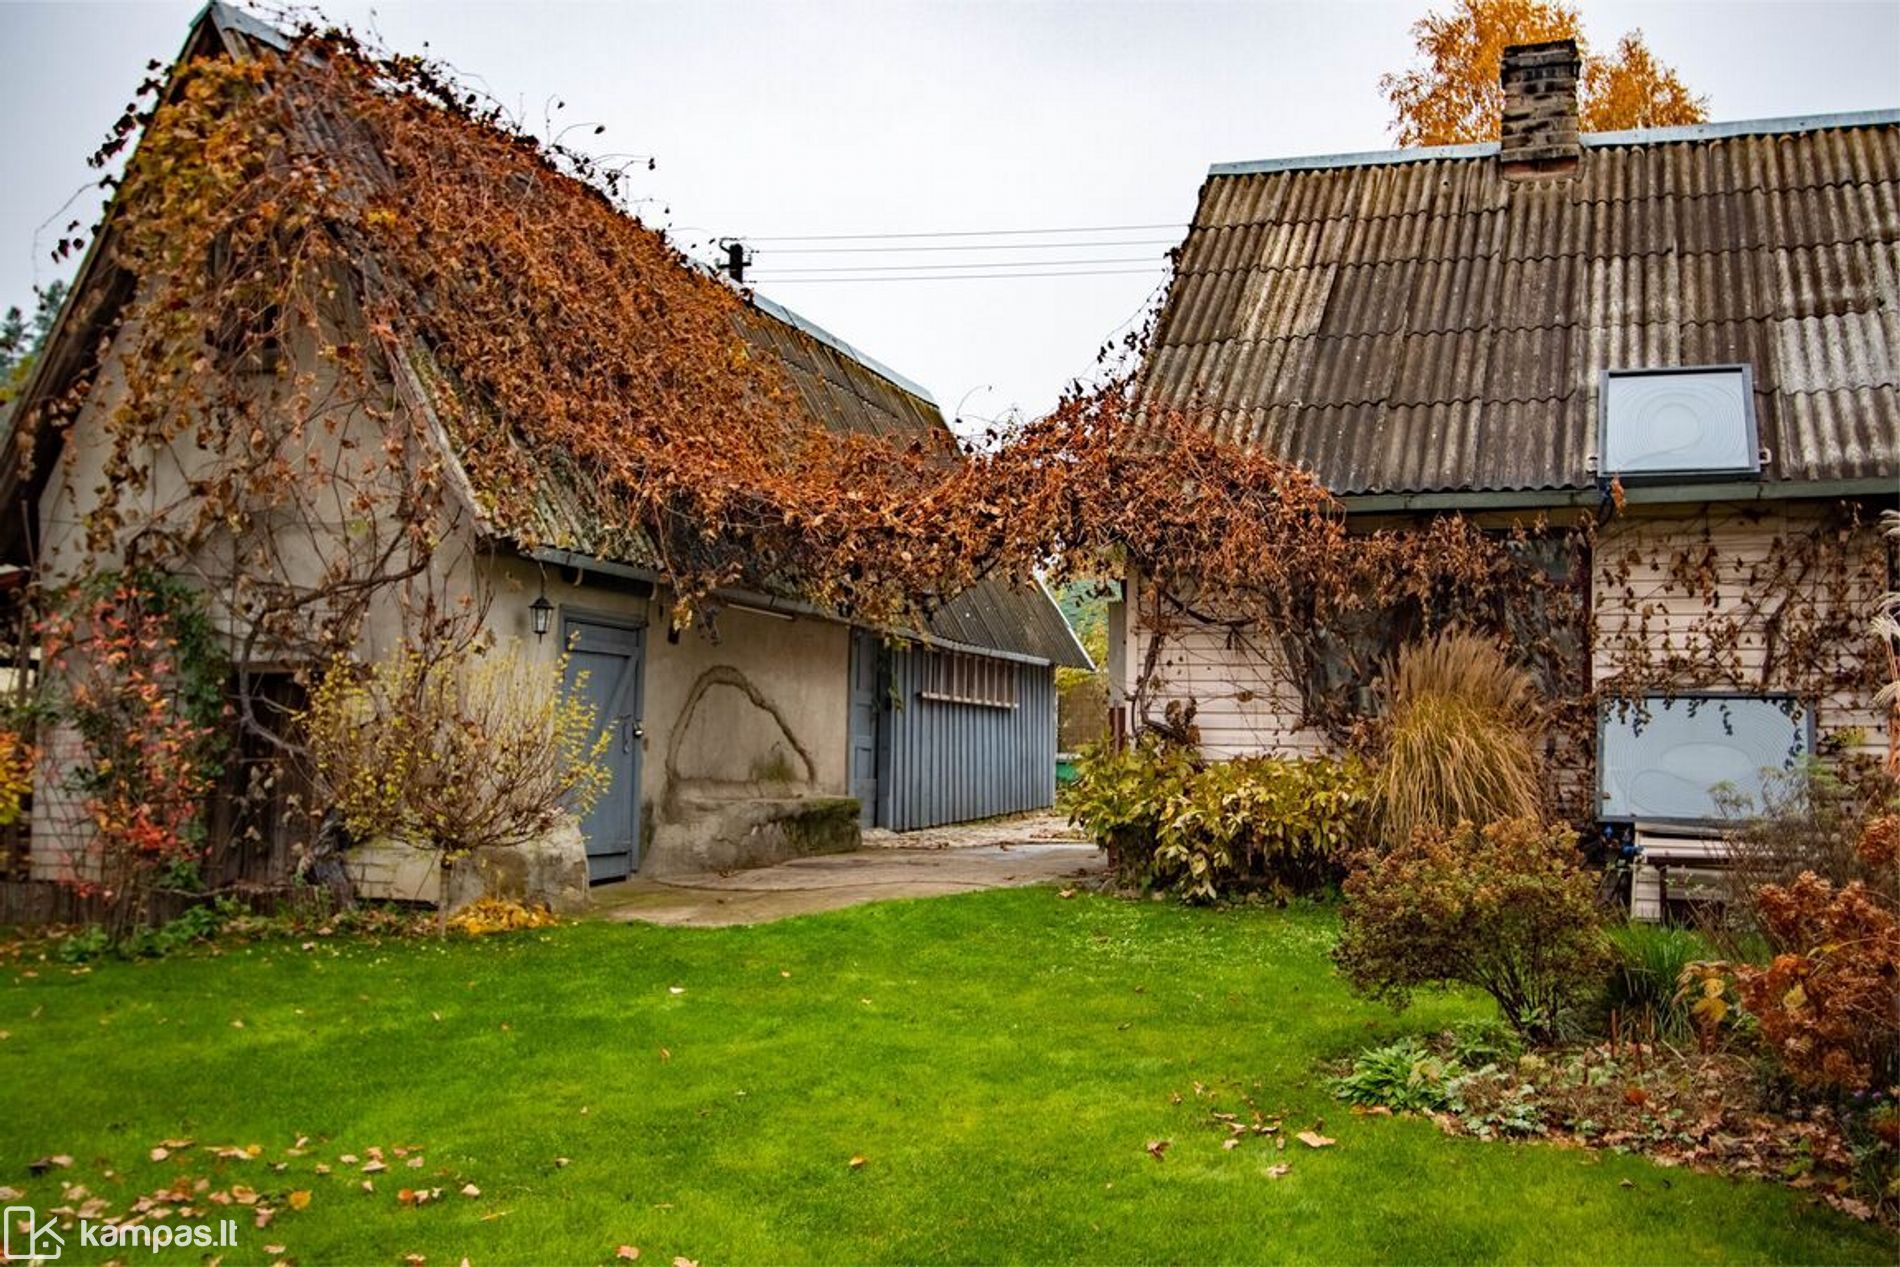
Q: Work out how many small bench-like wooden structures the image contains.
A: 1